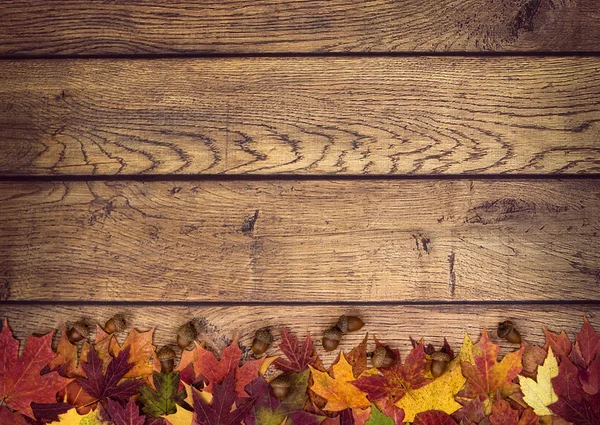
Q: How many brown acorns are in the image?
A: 11